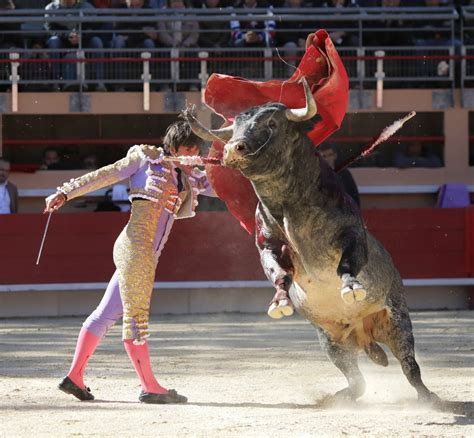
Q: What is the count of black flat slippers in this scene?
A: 2